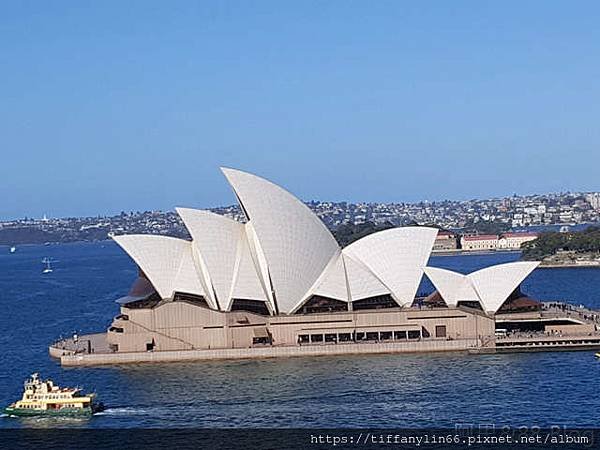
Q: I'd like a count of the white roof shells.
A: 6